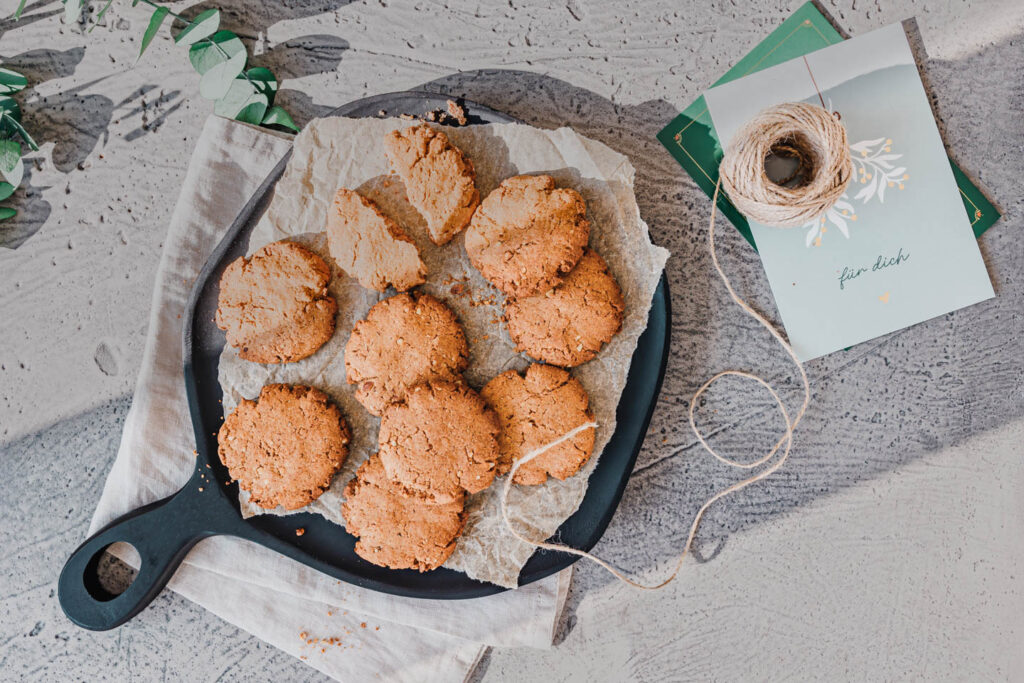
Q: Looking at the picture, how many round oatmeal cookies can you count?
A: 8